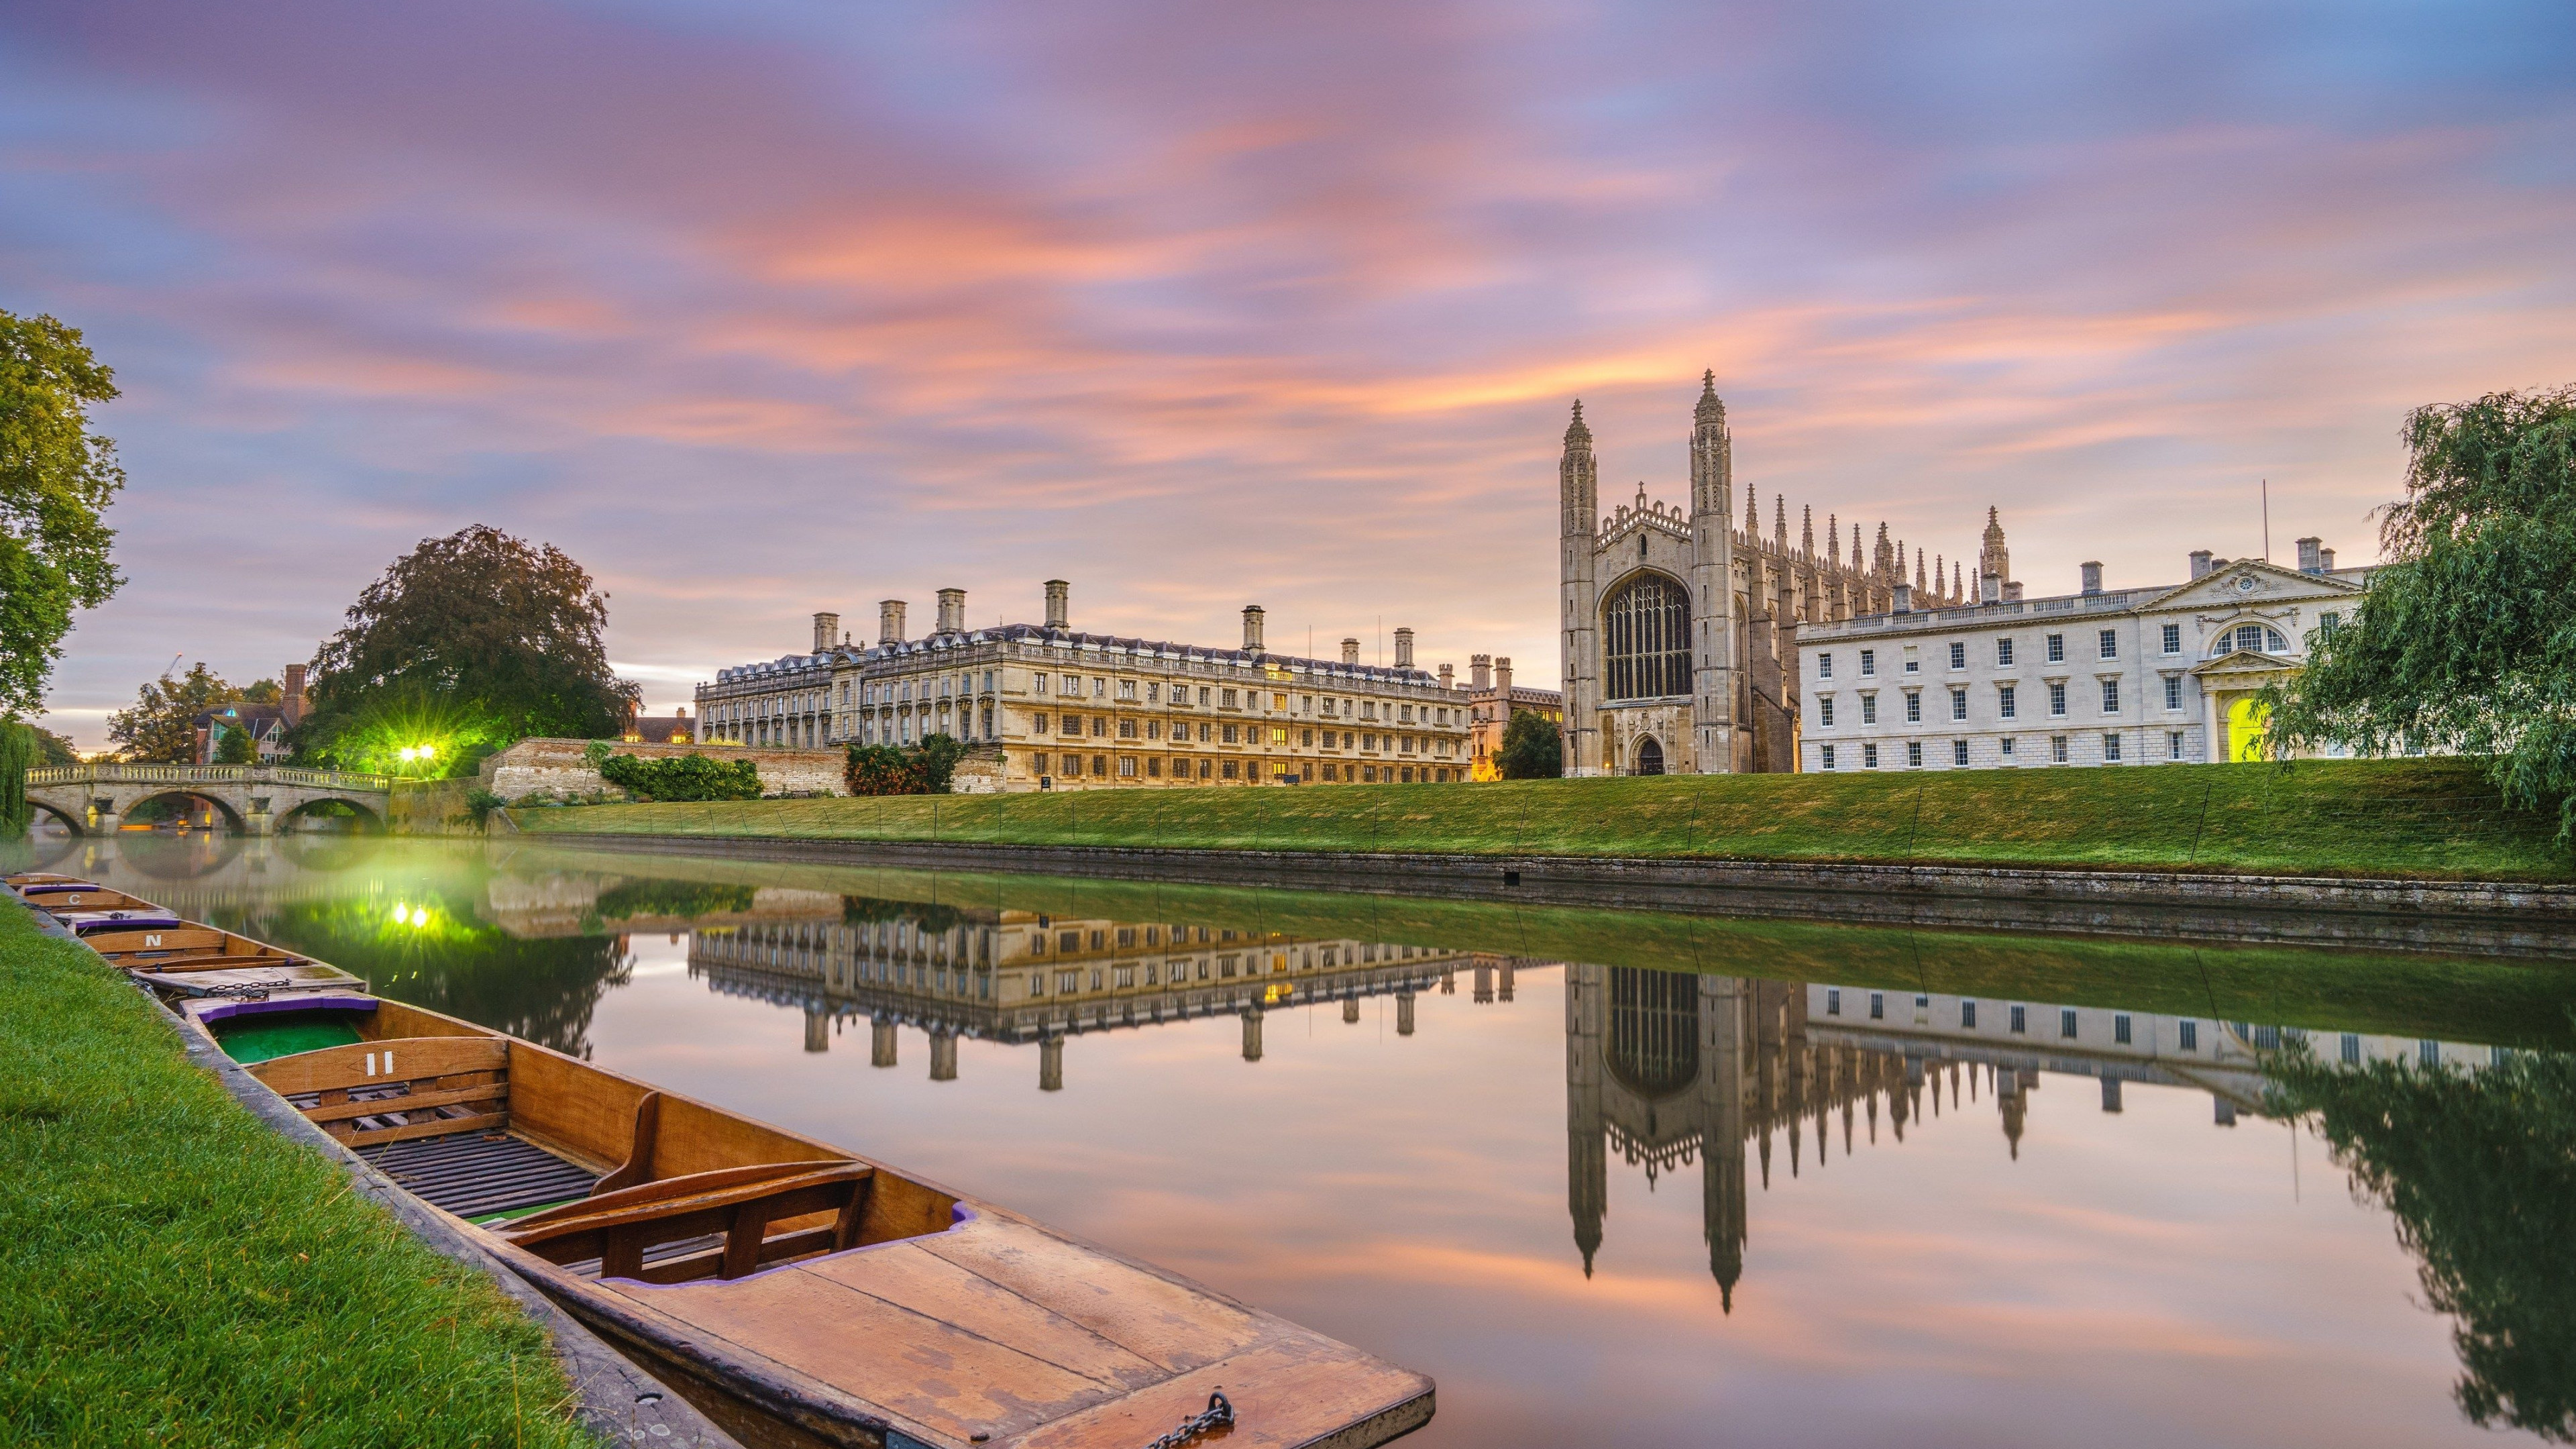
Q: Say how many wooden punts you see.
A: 4